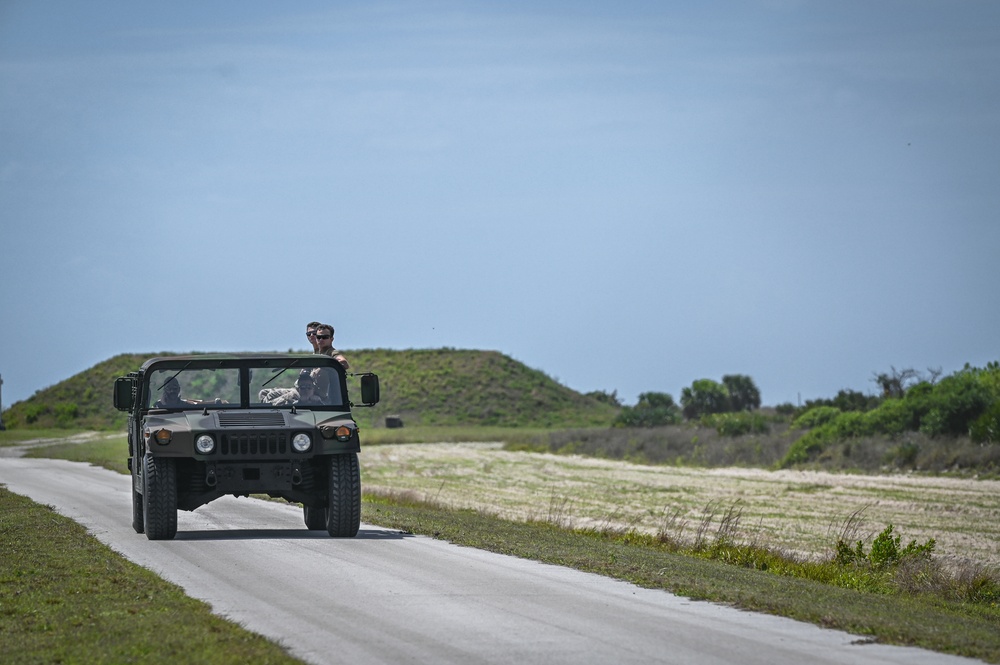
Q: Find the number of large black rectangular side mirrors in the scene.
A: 2